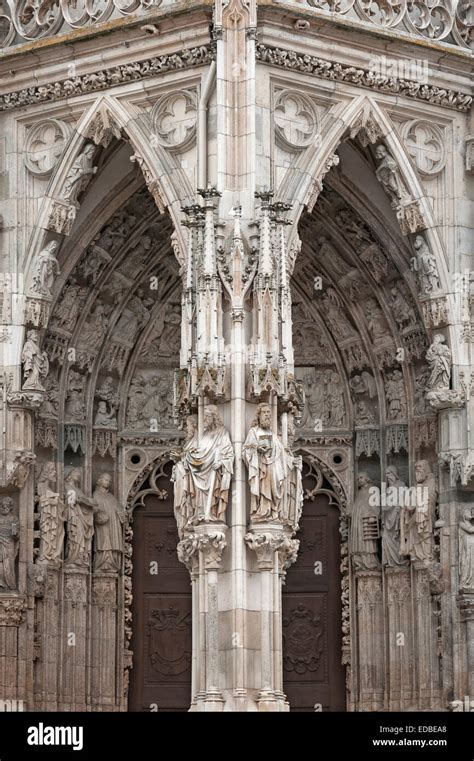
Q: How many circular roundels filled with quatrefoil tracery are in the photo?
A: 4